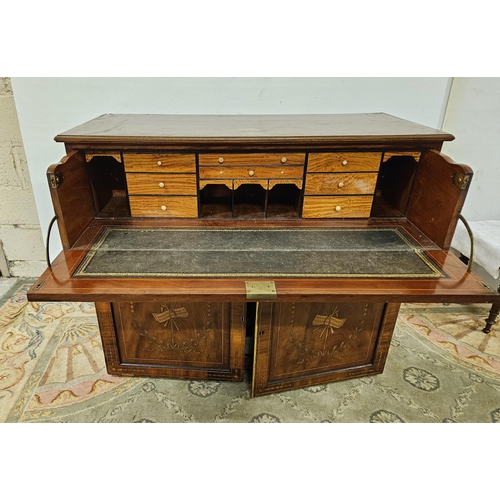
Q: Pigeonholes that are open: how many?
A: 5